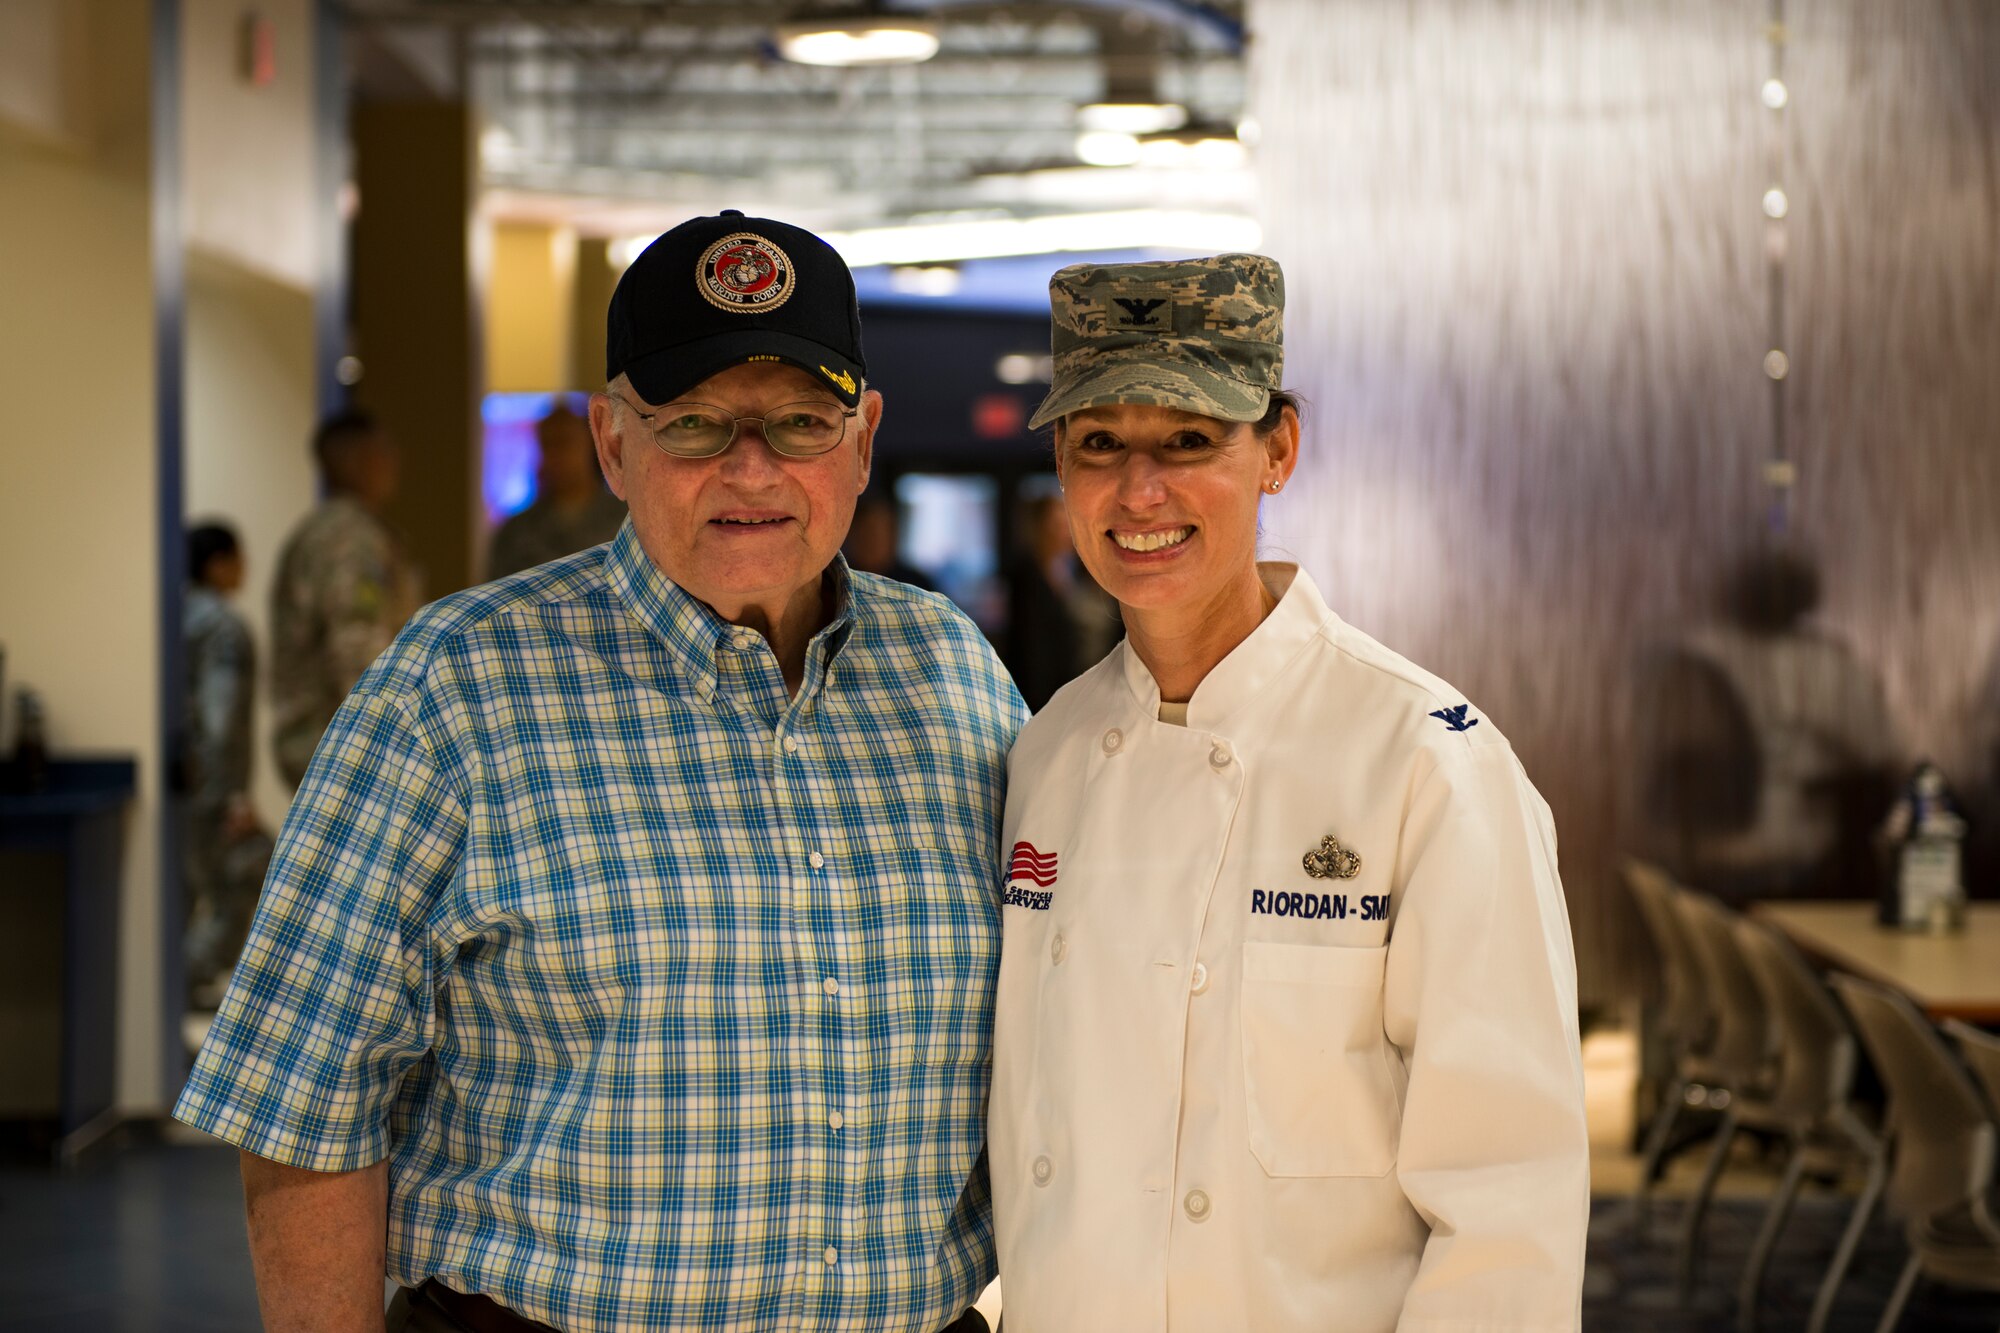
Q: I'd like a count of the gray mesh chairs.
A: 5